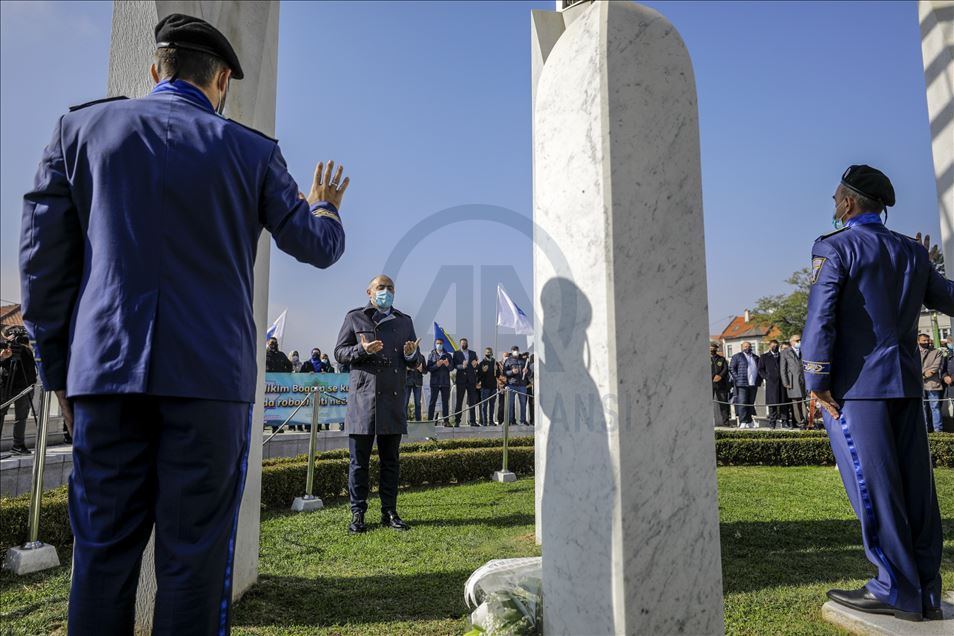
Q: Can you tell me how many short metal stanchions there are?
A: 3